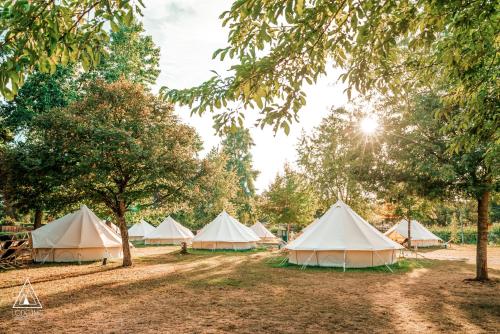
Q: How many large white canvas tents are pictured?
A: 7